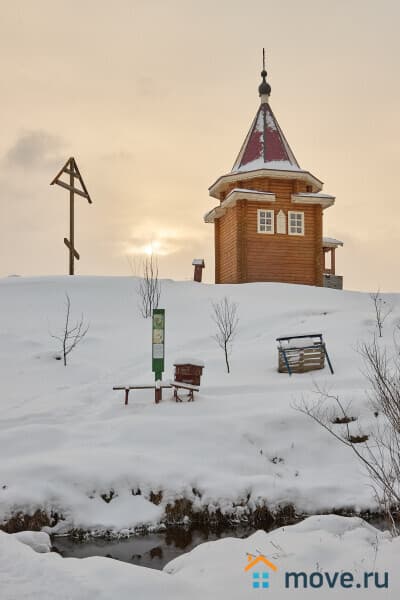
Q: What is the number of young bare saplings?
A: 4